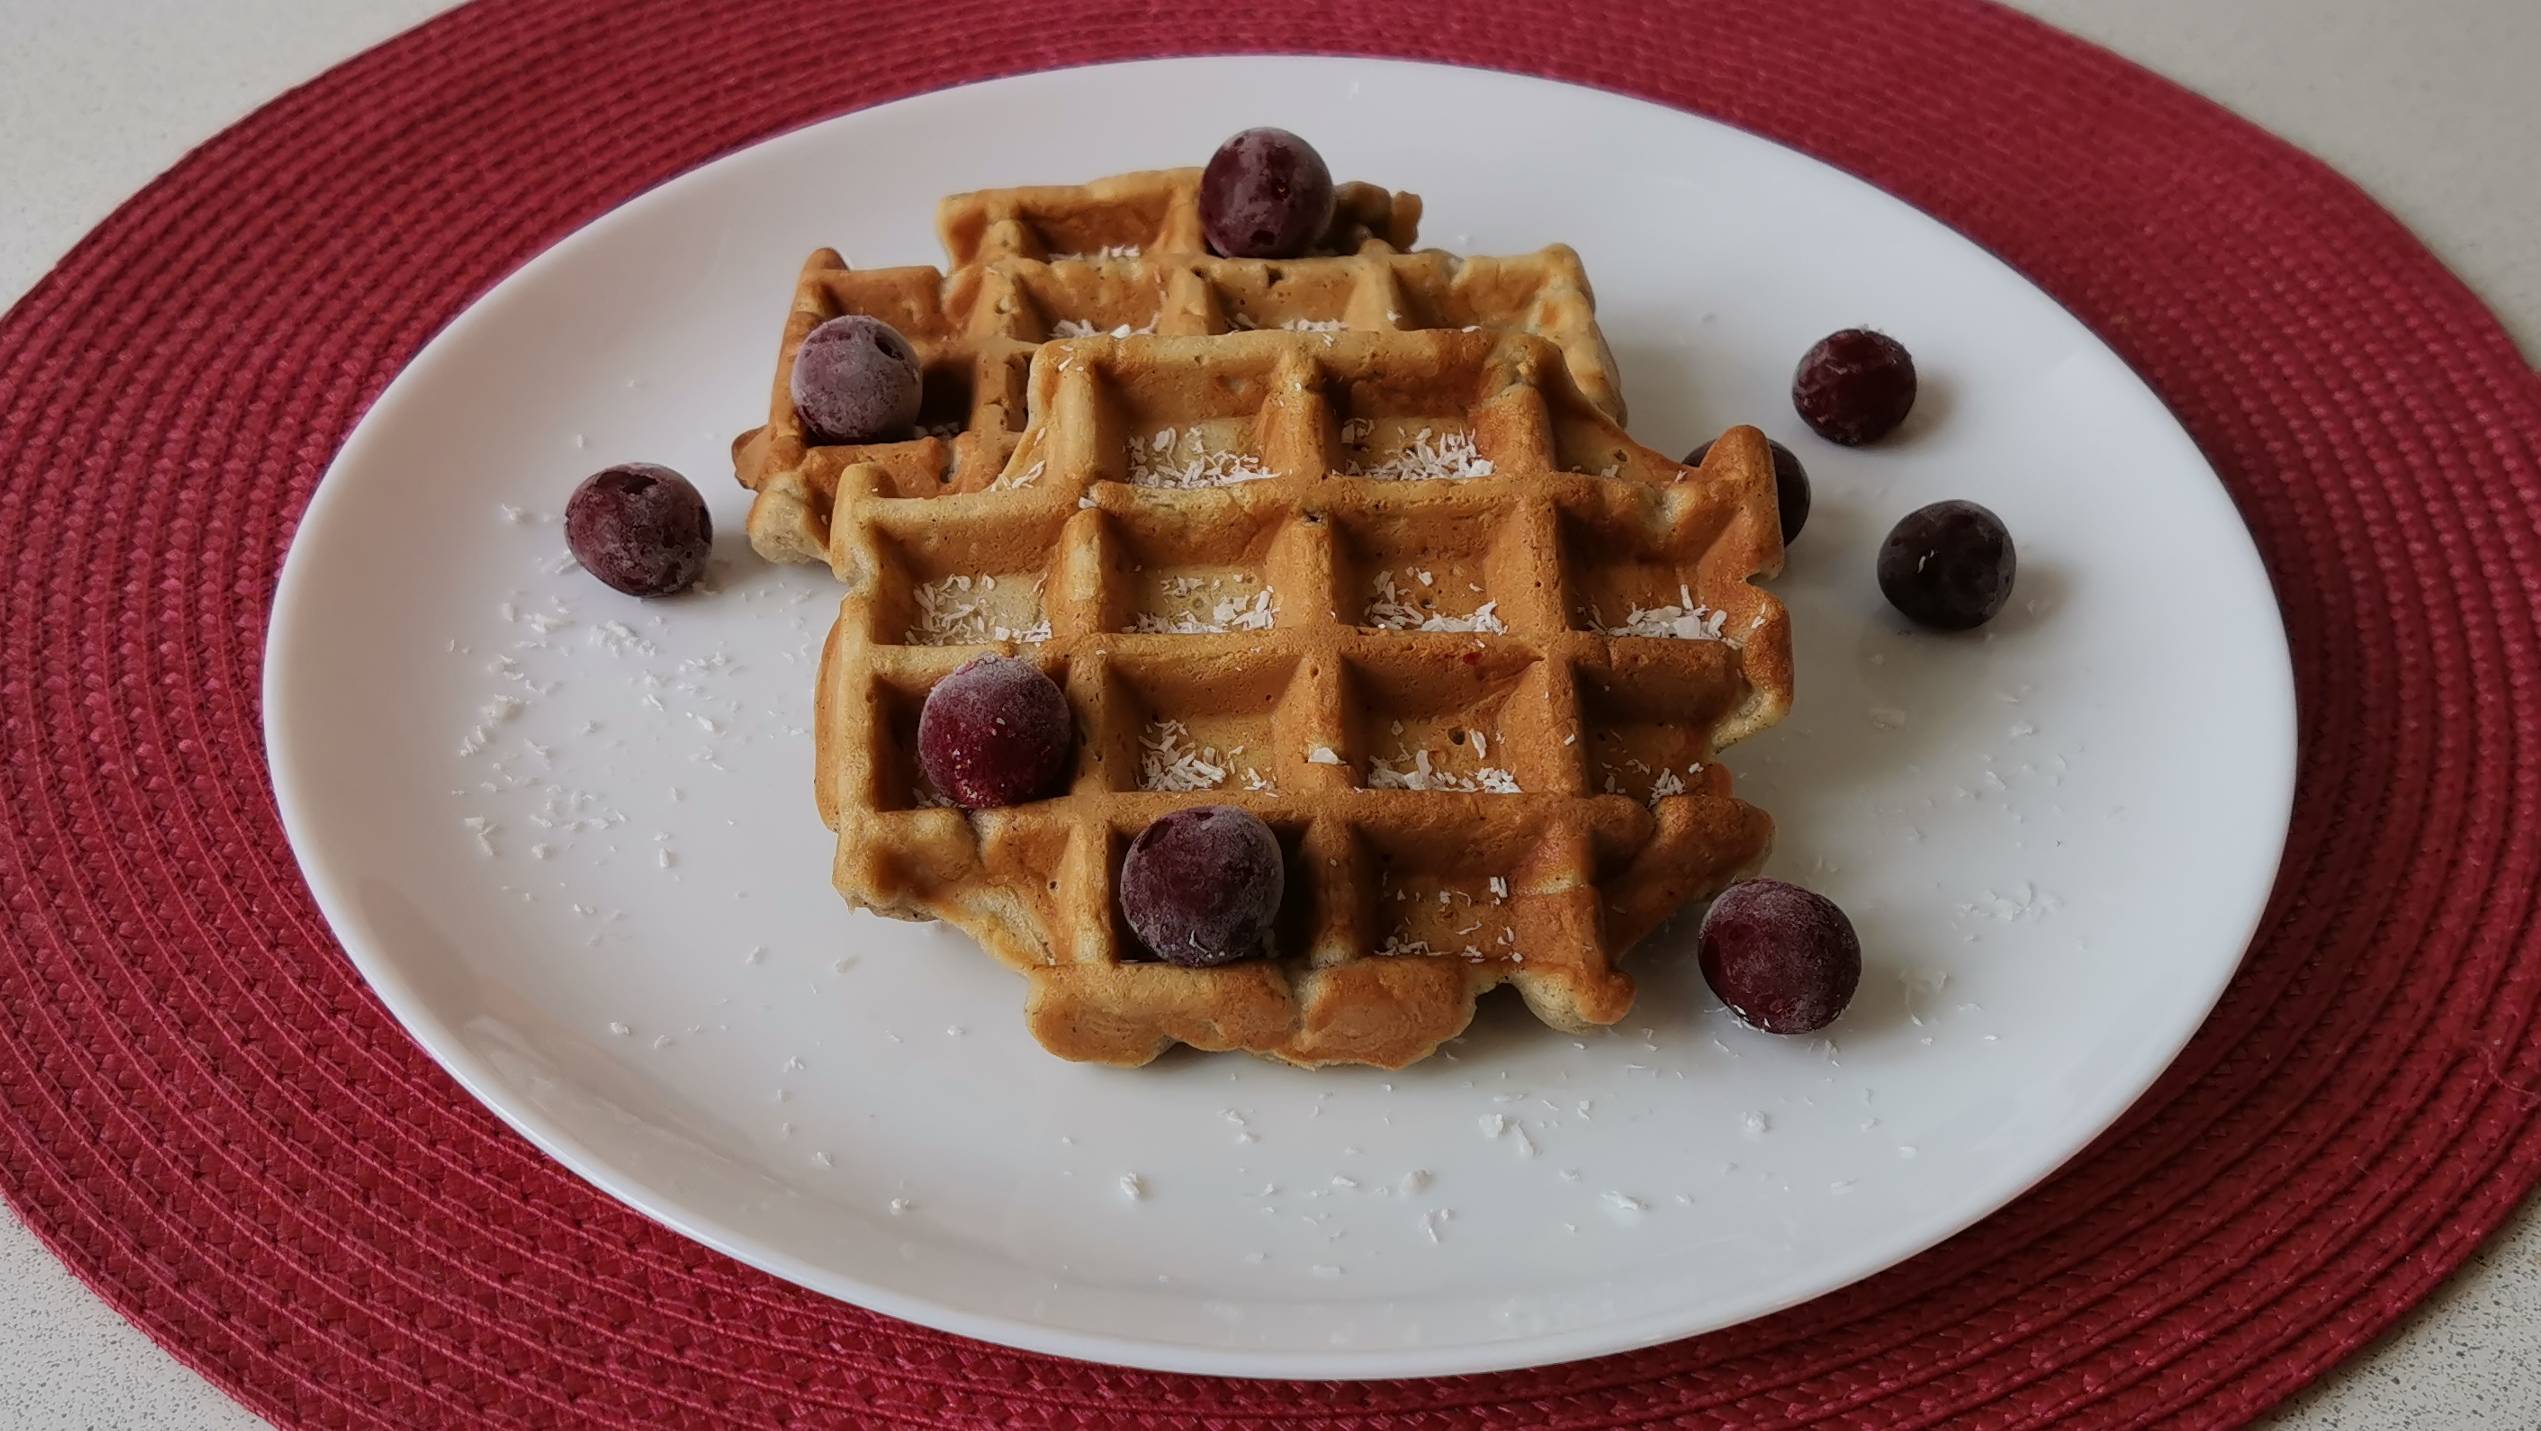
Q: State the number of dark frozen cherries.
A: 9